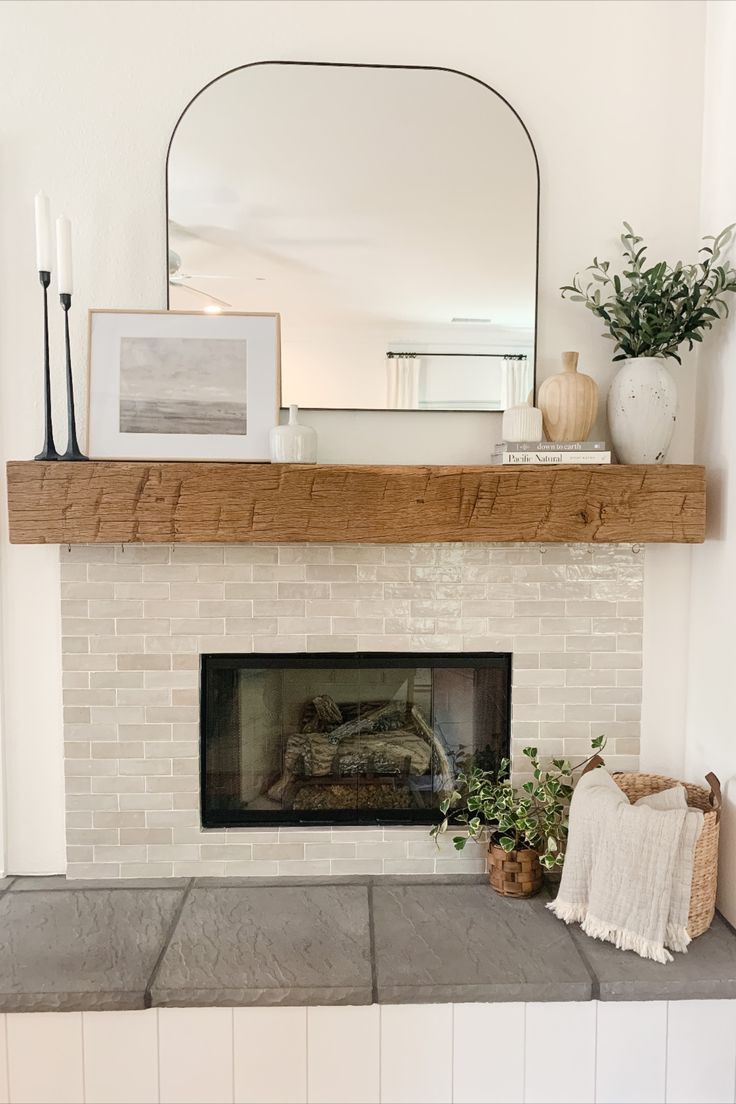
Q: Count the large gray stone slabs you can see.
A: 4